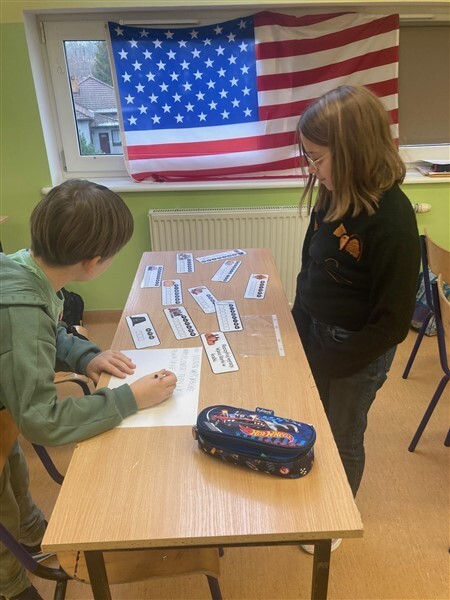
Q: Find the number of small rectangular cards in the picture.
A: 11